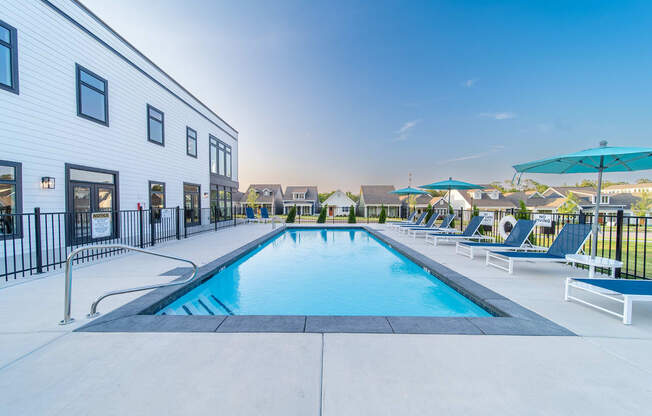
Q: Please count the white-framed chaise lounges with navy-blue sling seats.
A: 10